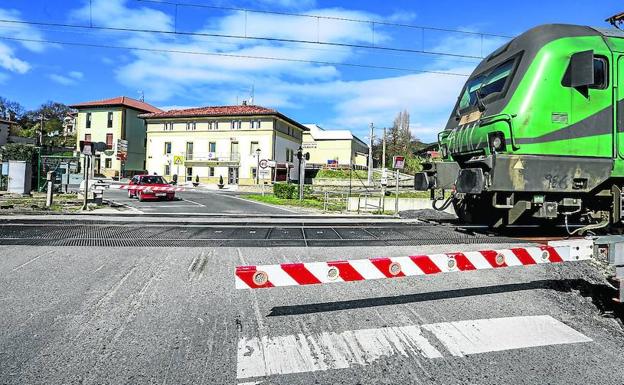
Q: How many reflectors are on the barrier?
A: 6